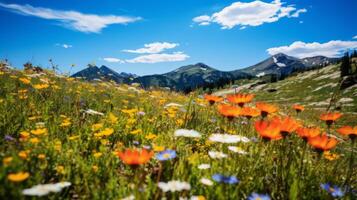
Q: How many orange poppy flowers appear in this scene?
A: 13